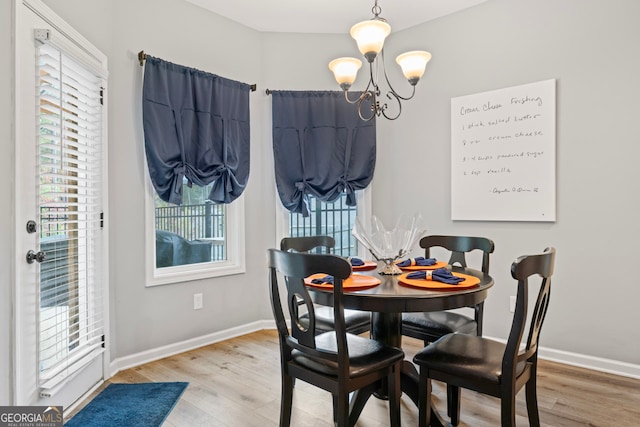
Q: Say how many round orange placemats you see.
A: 4